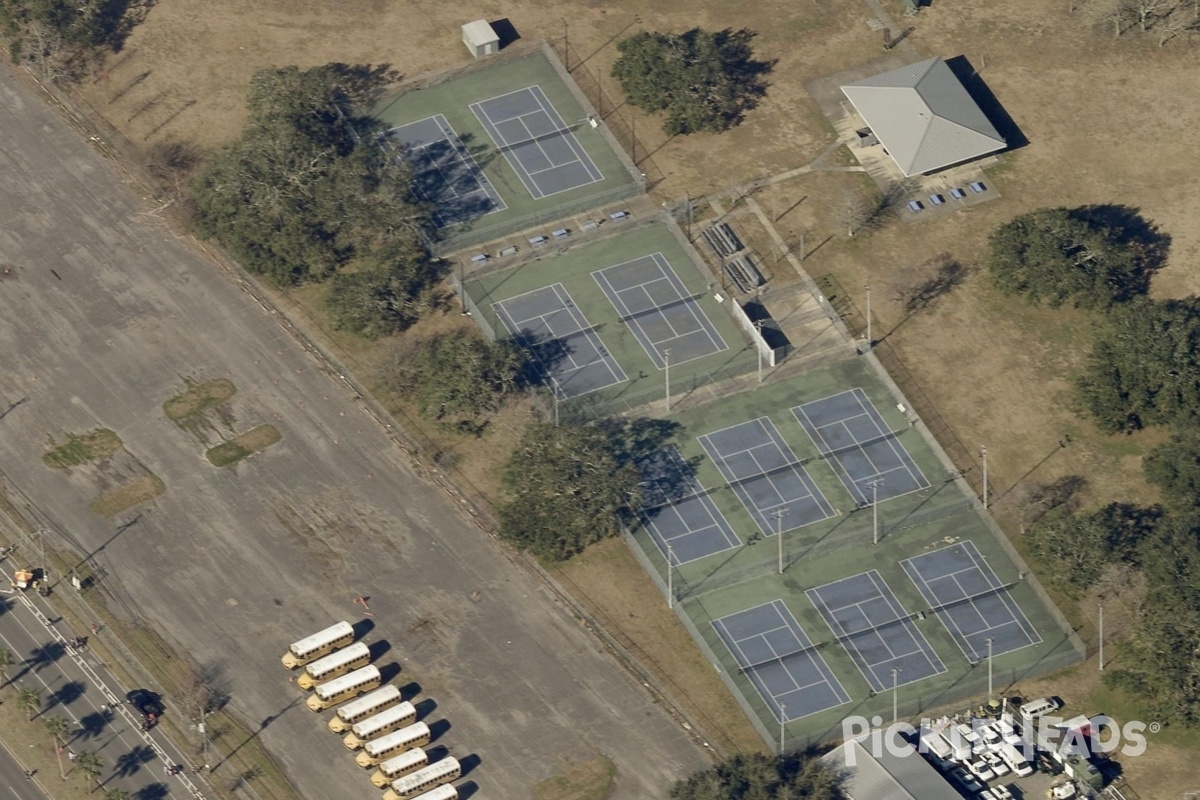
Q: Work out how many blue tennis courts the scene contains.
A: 10